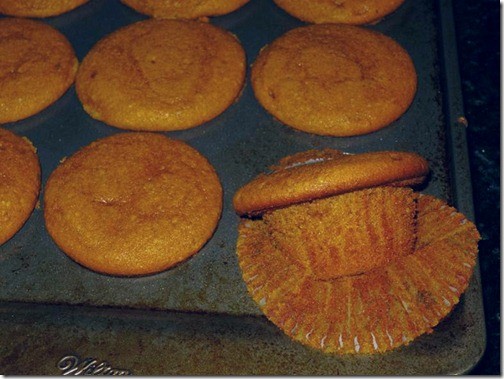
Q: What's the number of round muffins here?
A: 9